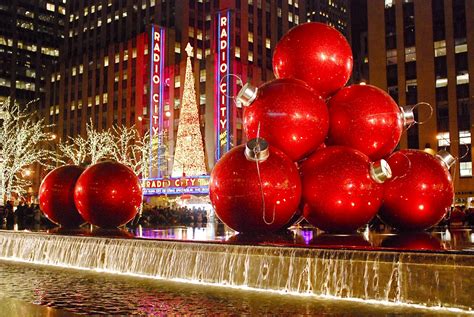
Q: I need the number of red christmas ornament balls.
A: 8